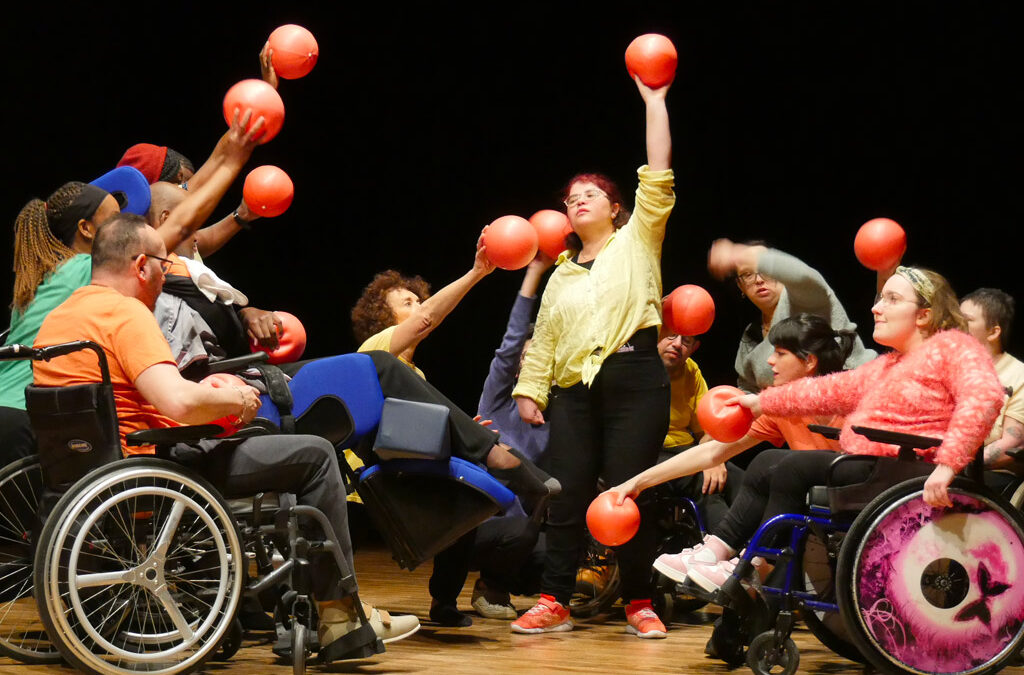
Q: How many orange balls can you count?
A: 12